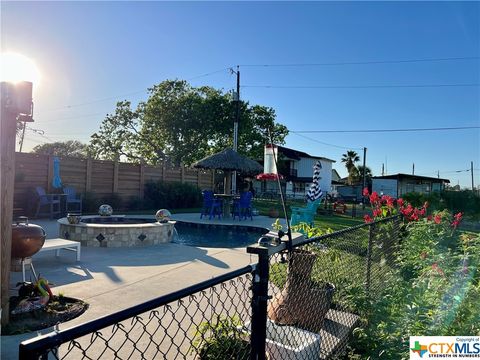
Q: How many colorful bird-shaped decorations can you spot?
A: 1